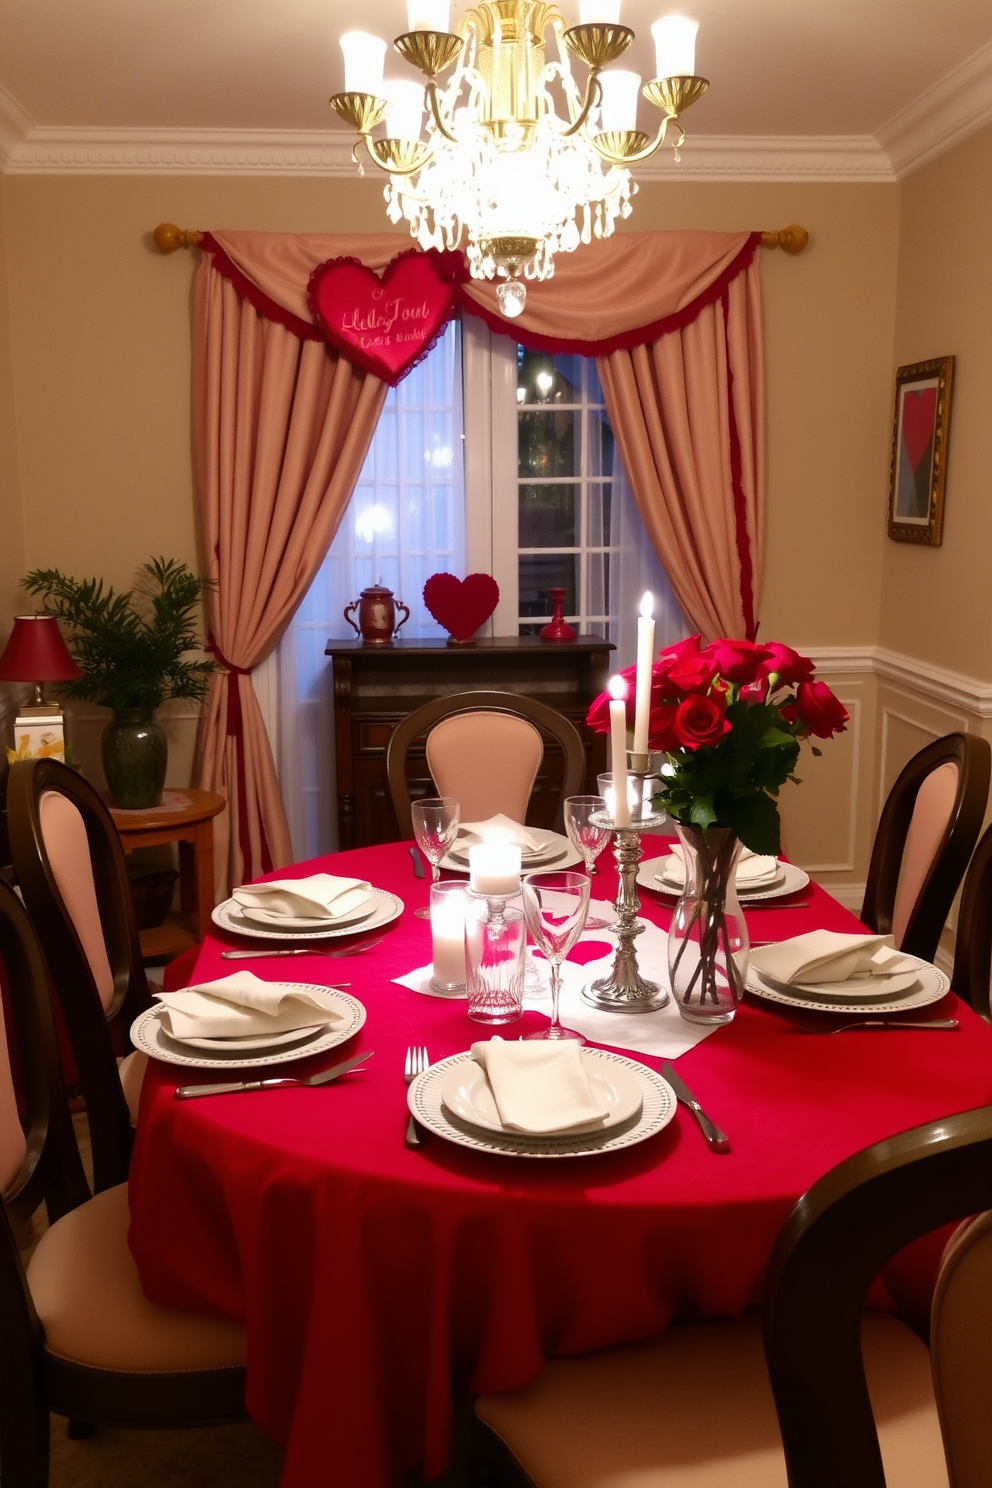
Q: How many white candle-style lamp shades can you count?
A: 6